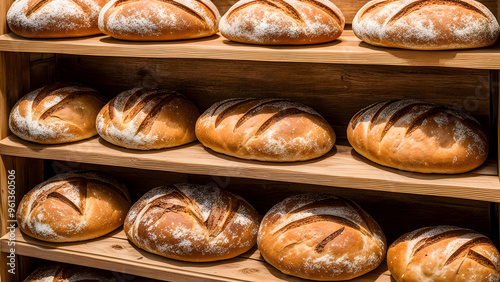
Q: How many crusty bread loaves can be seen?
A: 13